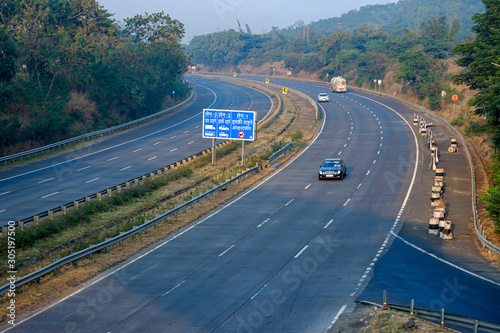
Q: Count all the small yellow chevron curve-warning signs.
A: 3